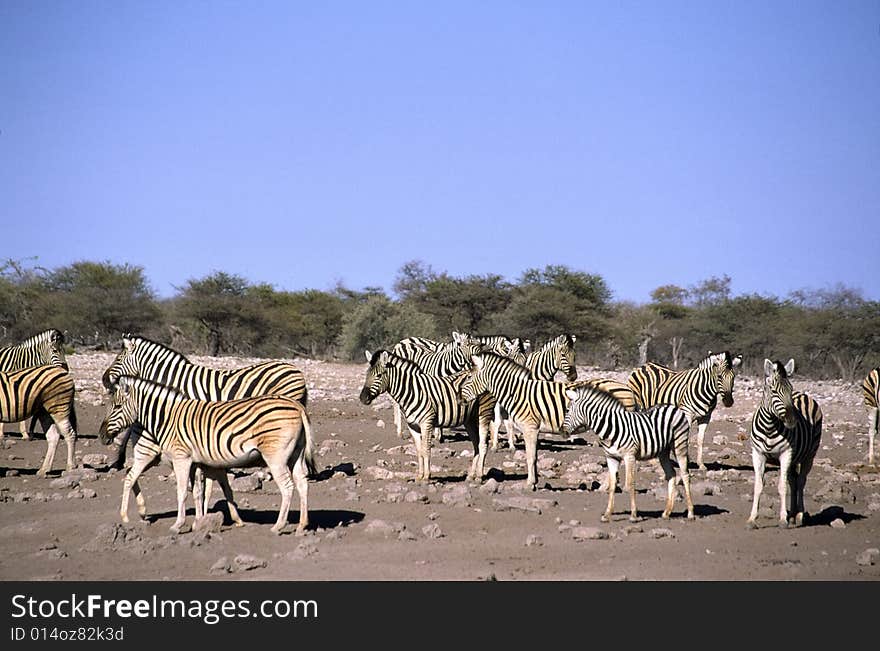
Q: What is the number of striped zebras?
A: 13